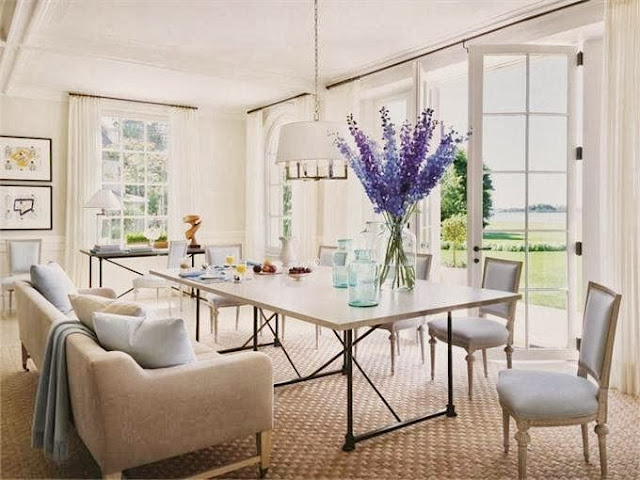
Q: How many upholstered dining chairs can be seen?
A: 7